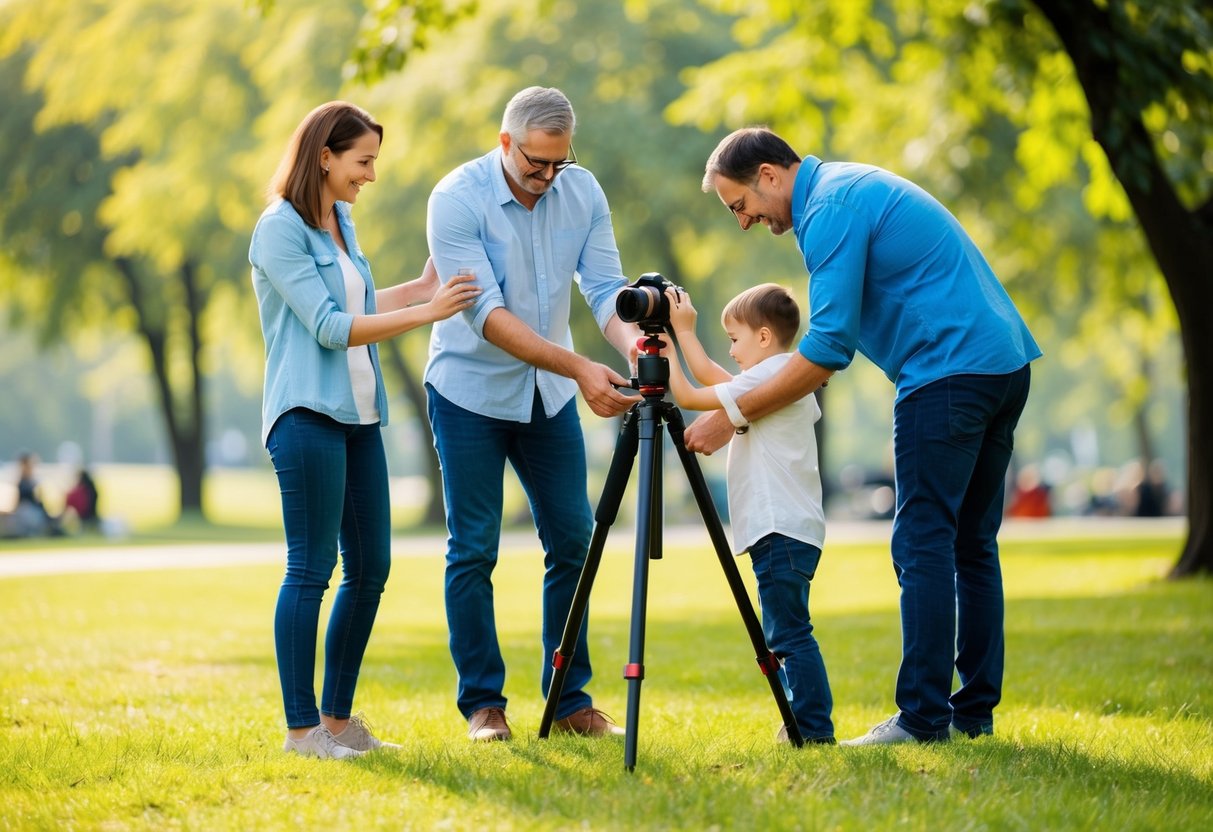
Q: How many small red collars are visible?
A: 3